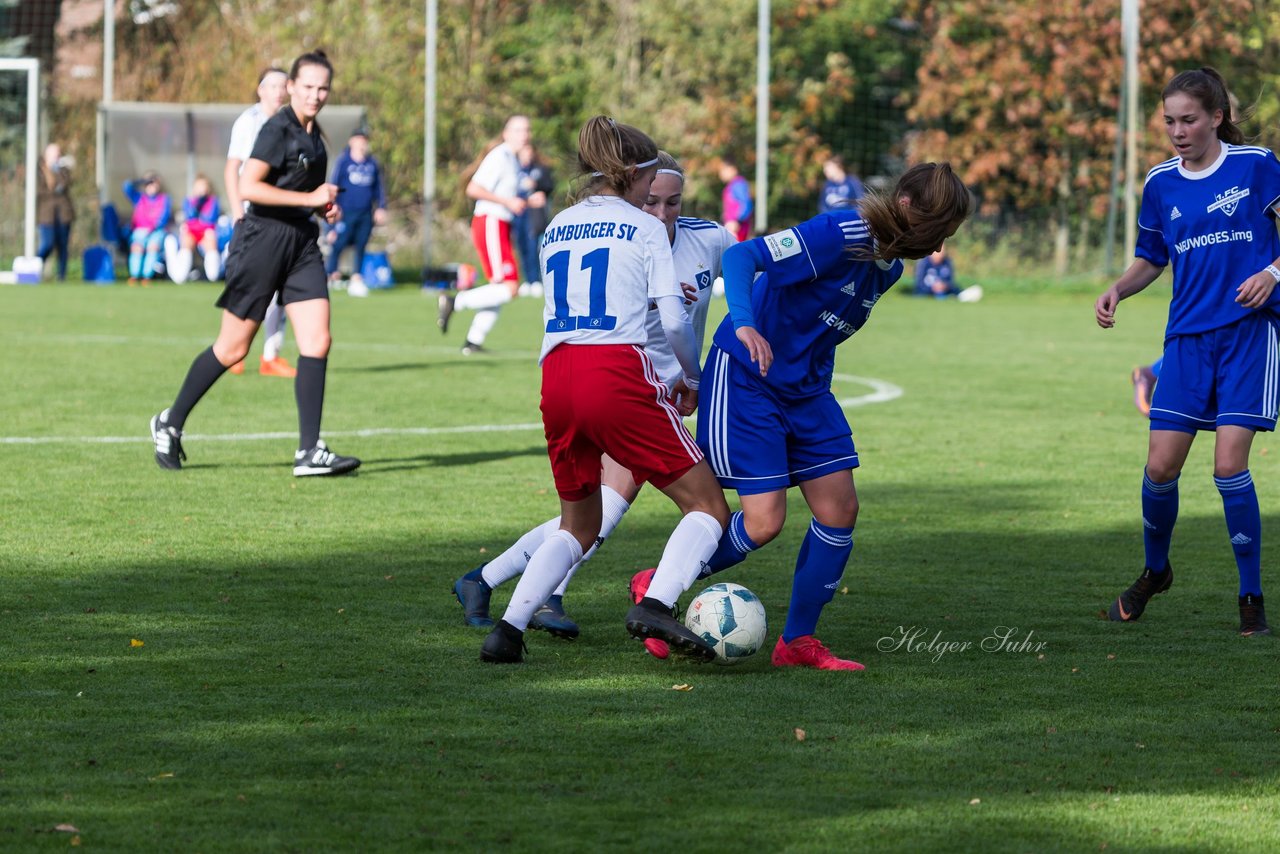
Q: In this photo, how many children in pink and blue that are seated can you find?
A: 2